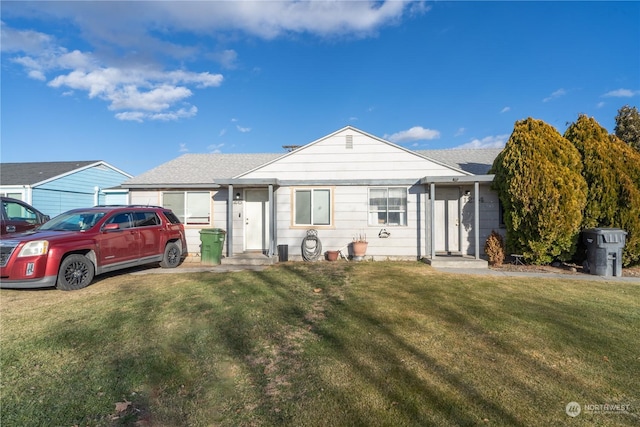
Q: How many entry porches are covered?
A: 2